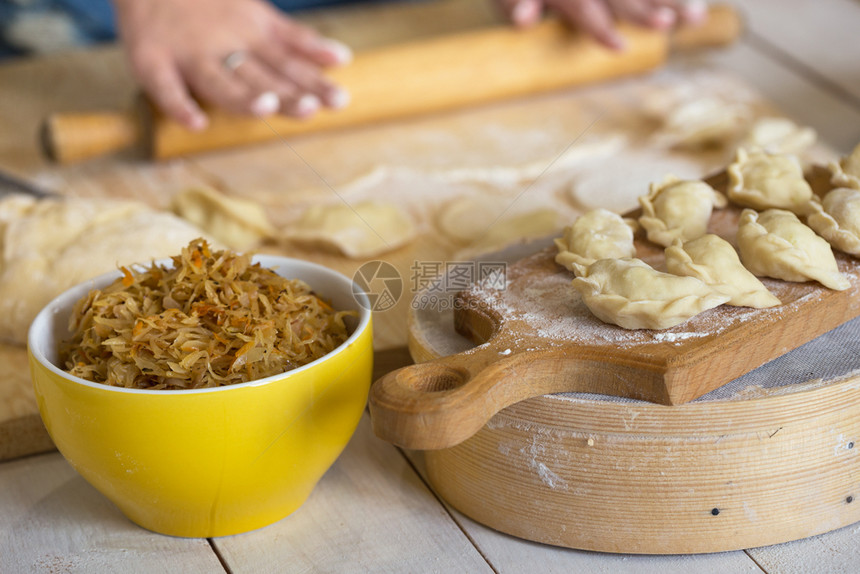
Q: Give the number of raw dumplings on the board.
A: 8